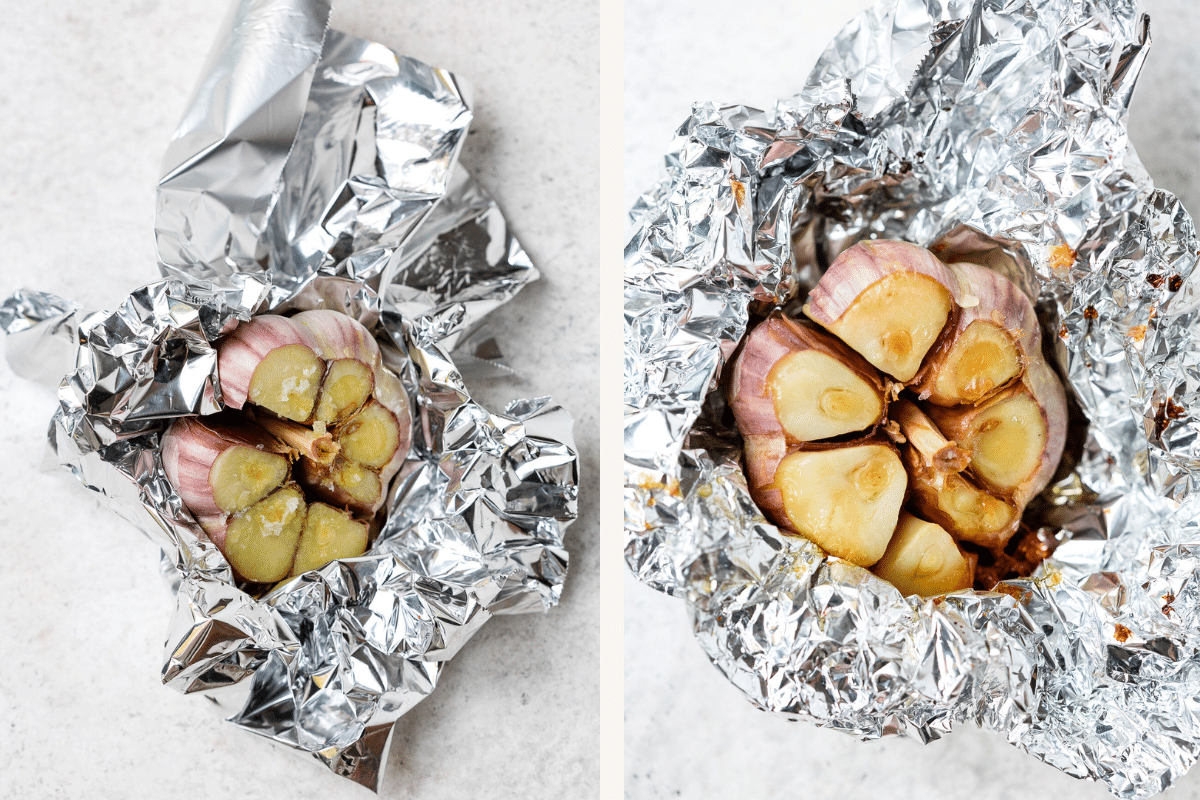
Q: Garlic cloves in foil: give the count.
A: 14